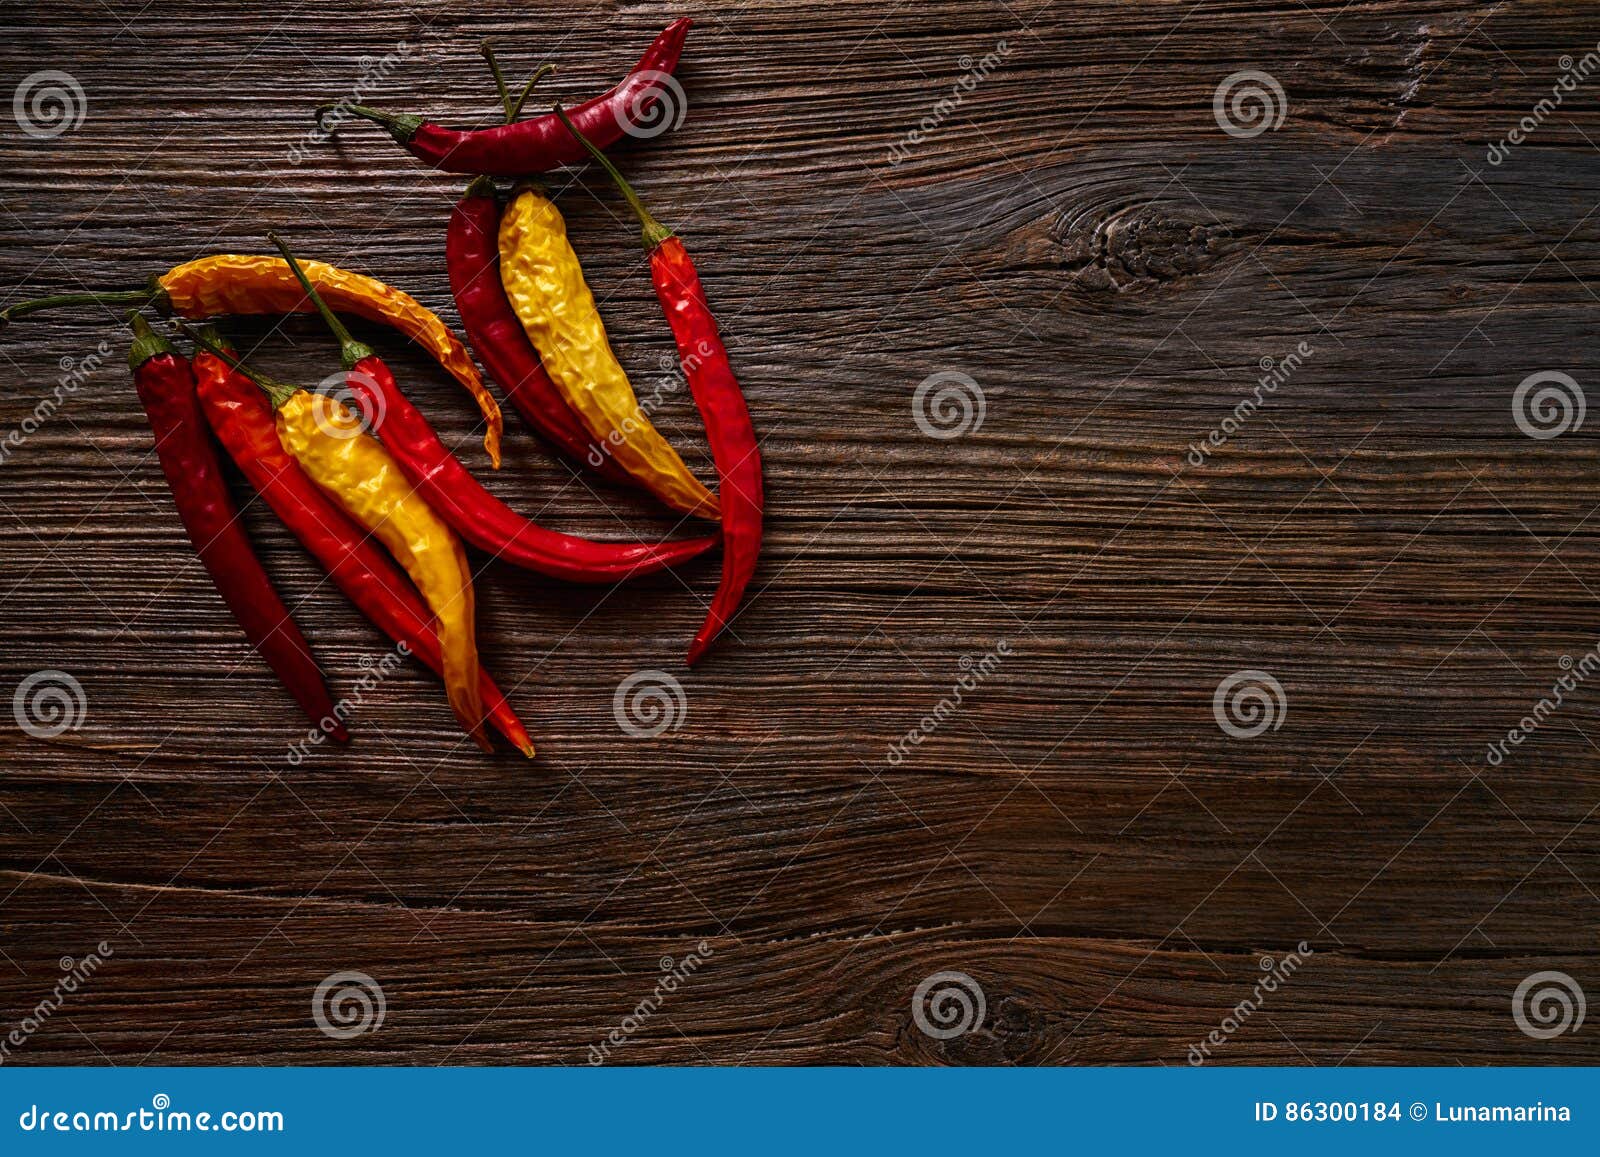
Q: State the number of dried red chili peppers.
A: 6